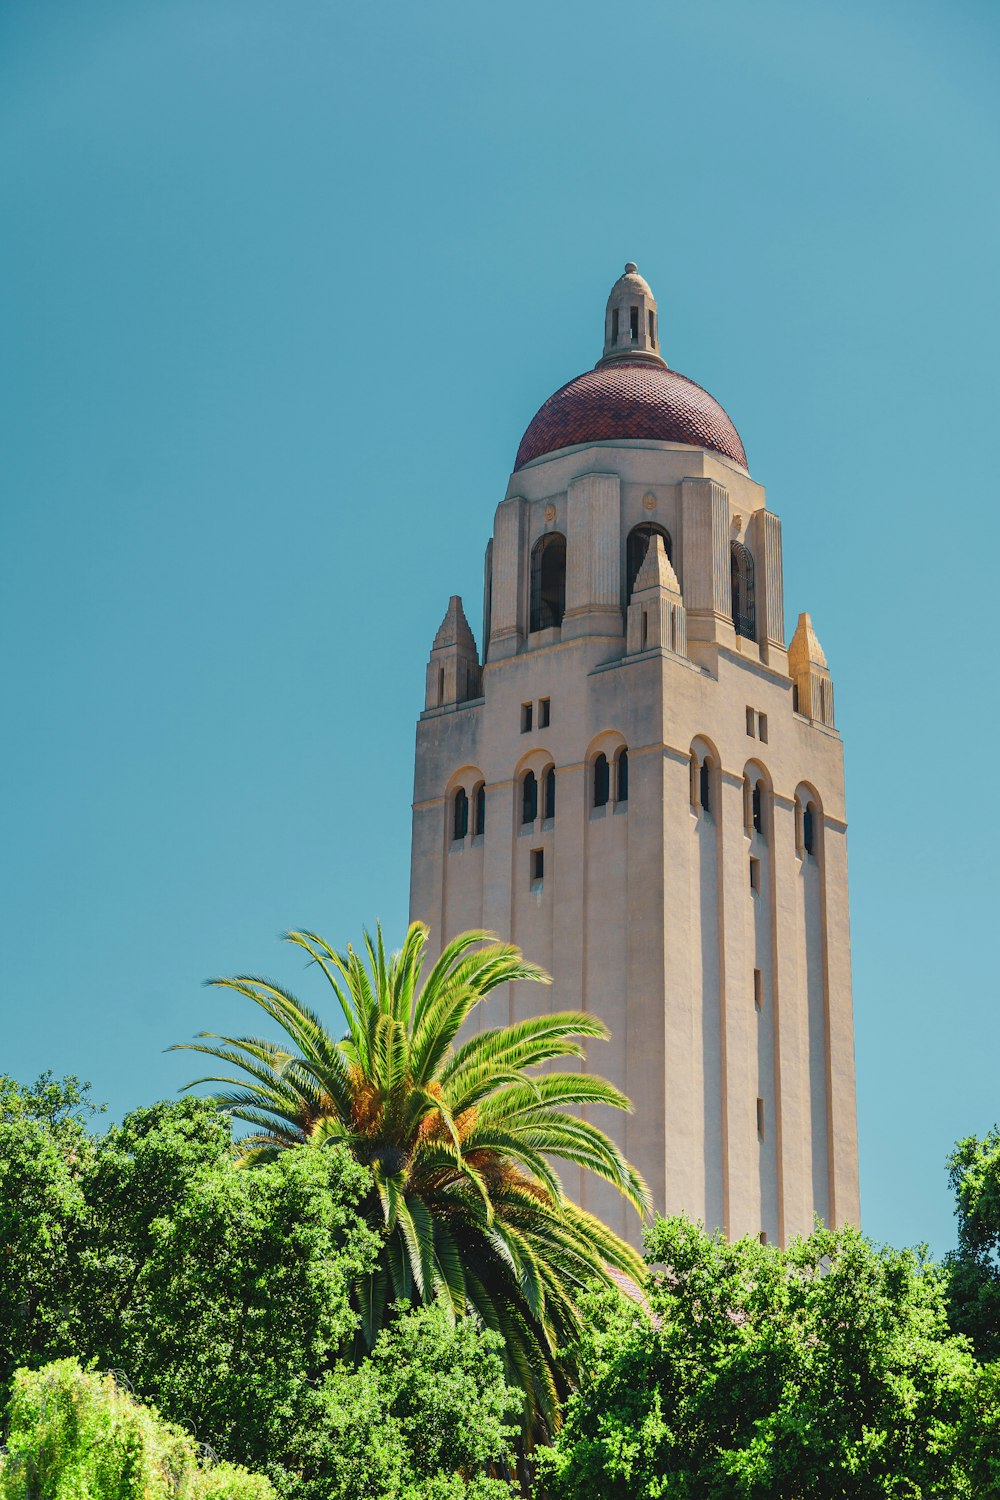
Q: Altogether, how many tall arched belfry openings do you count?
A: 3